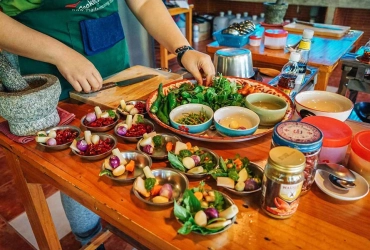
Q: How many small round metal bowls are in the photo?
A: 11